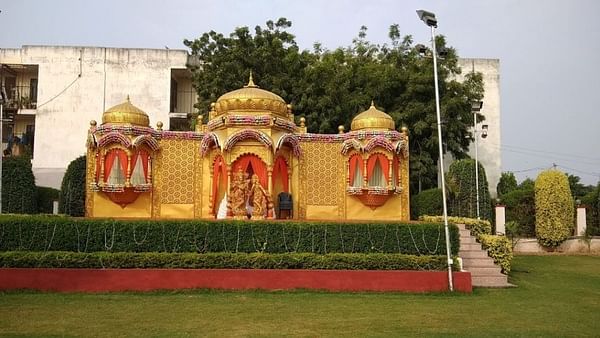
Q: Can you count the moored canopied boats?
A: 0